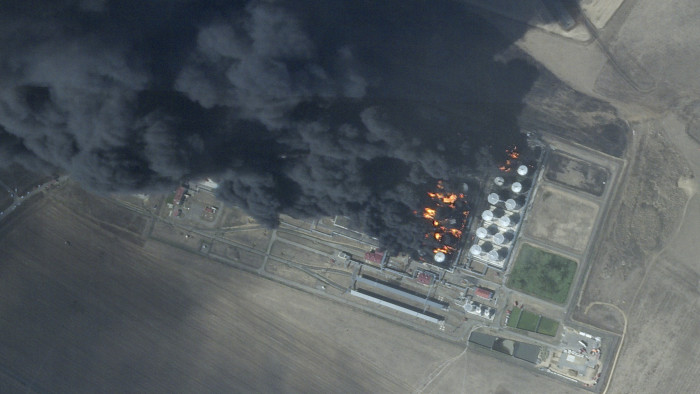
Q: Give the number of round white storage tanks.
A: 12